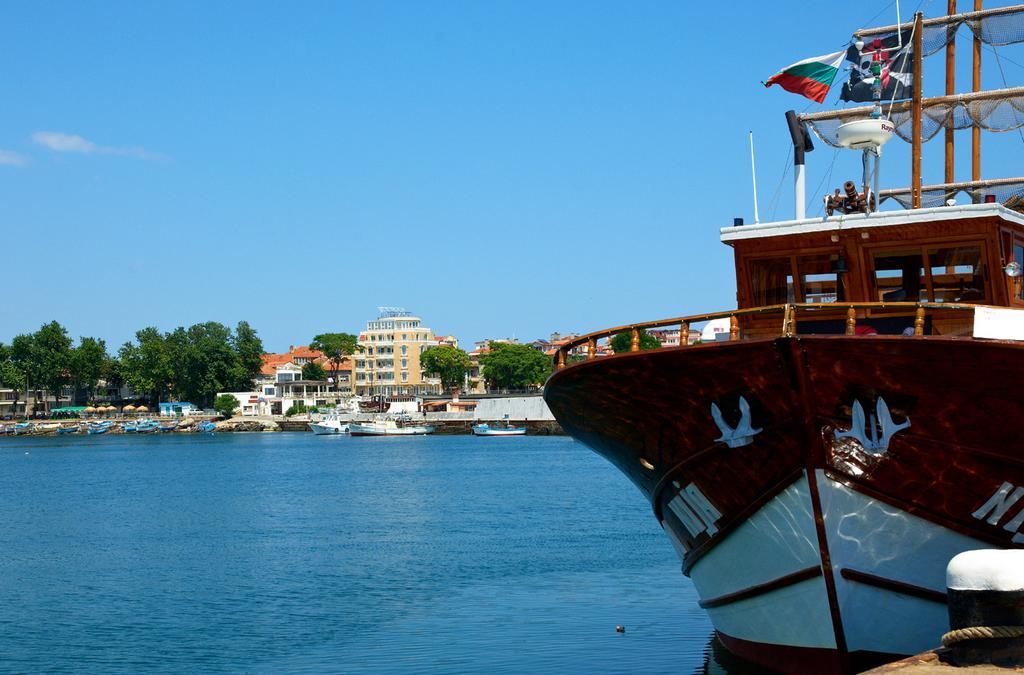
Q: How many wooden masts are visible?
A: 3